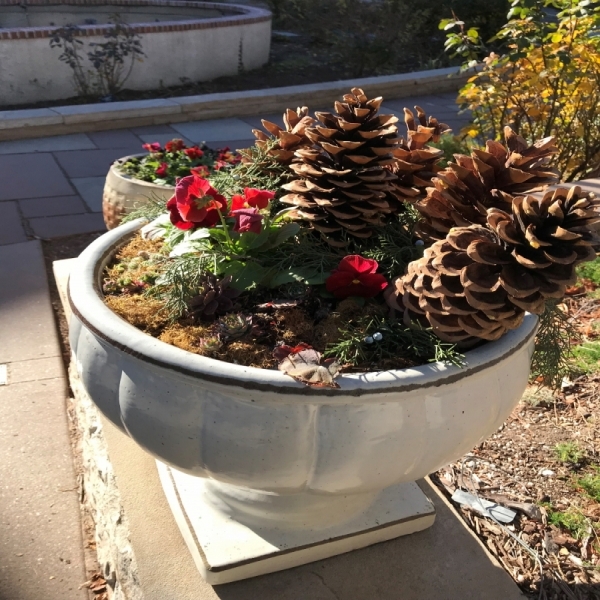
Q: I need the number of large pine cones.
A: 5